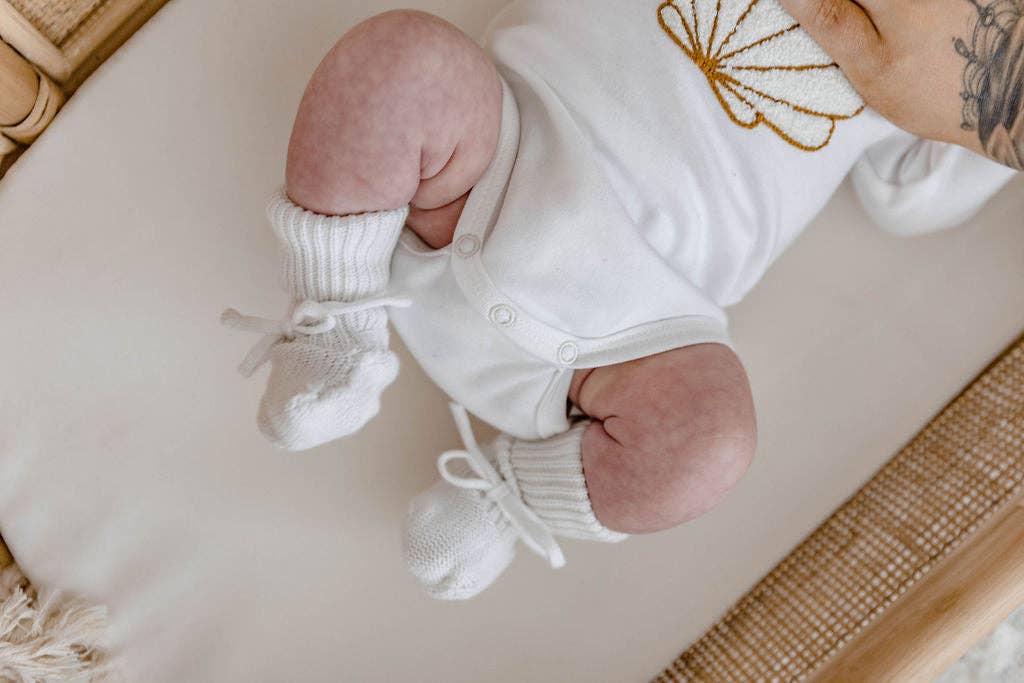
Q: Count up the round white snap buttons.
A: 3